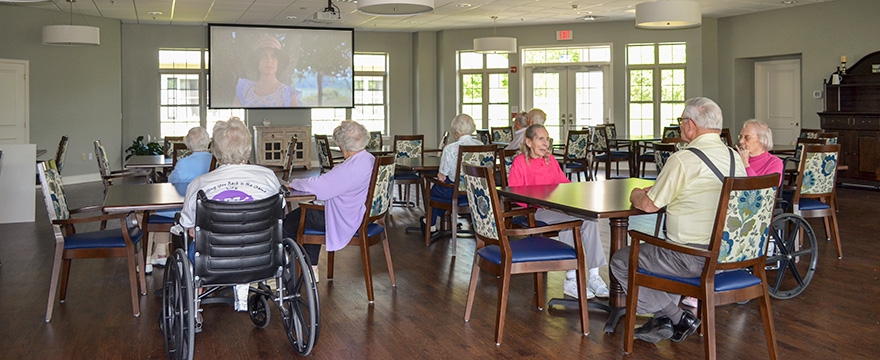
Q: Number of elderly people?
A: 9